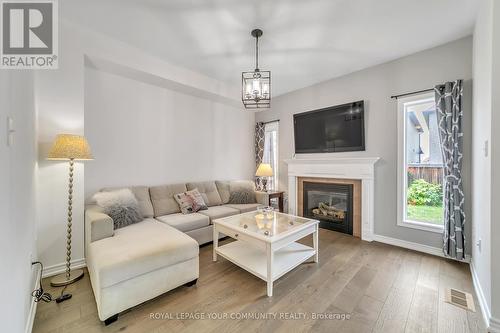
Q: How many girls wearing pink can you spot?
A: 0